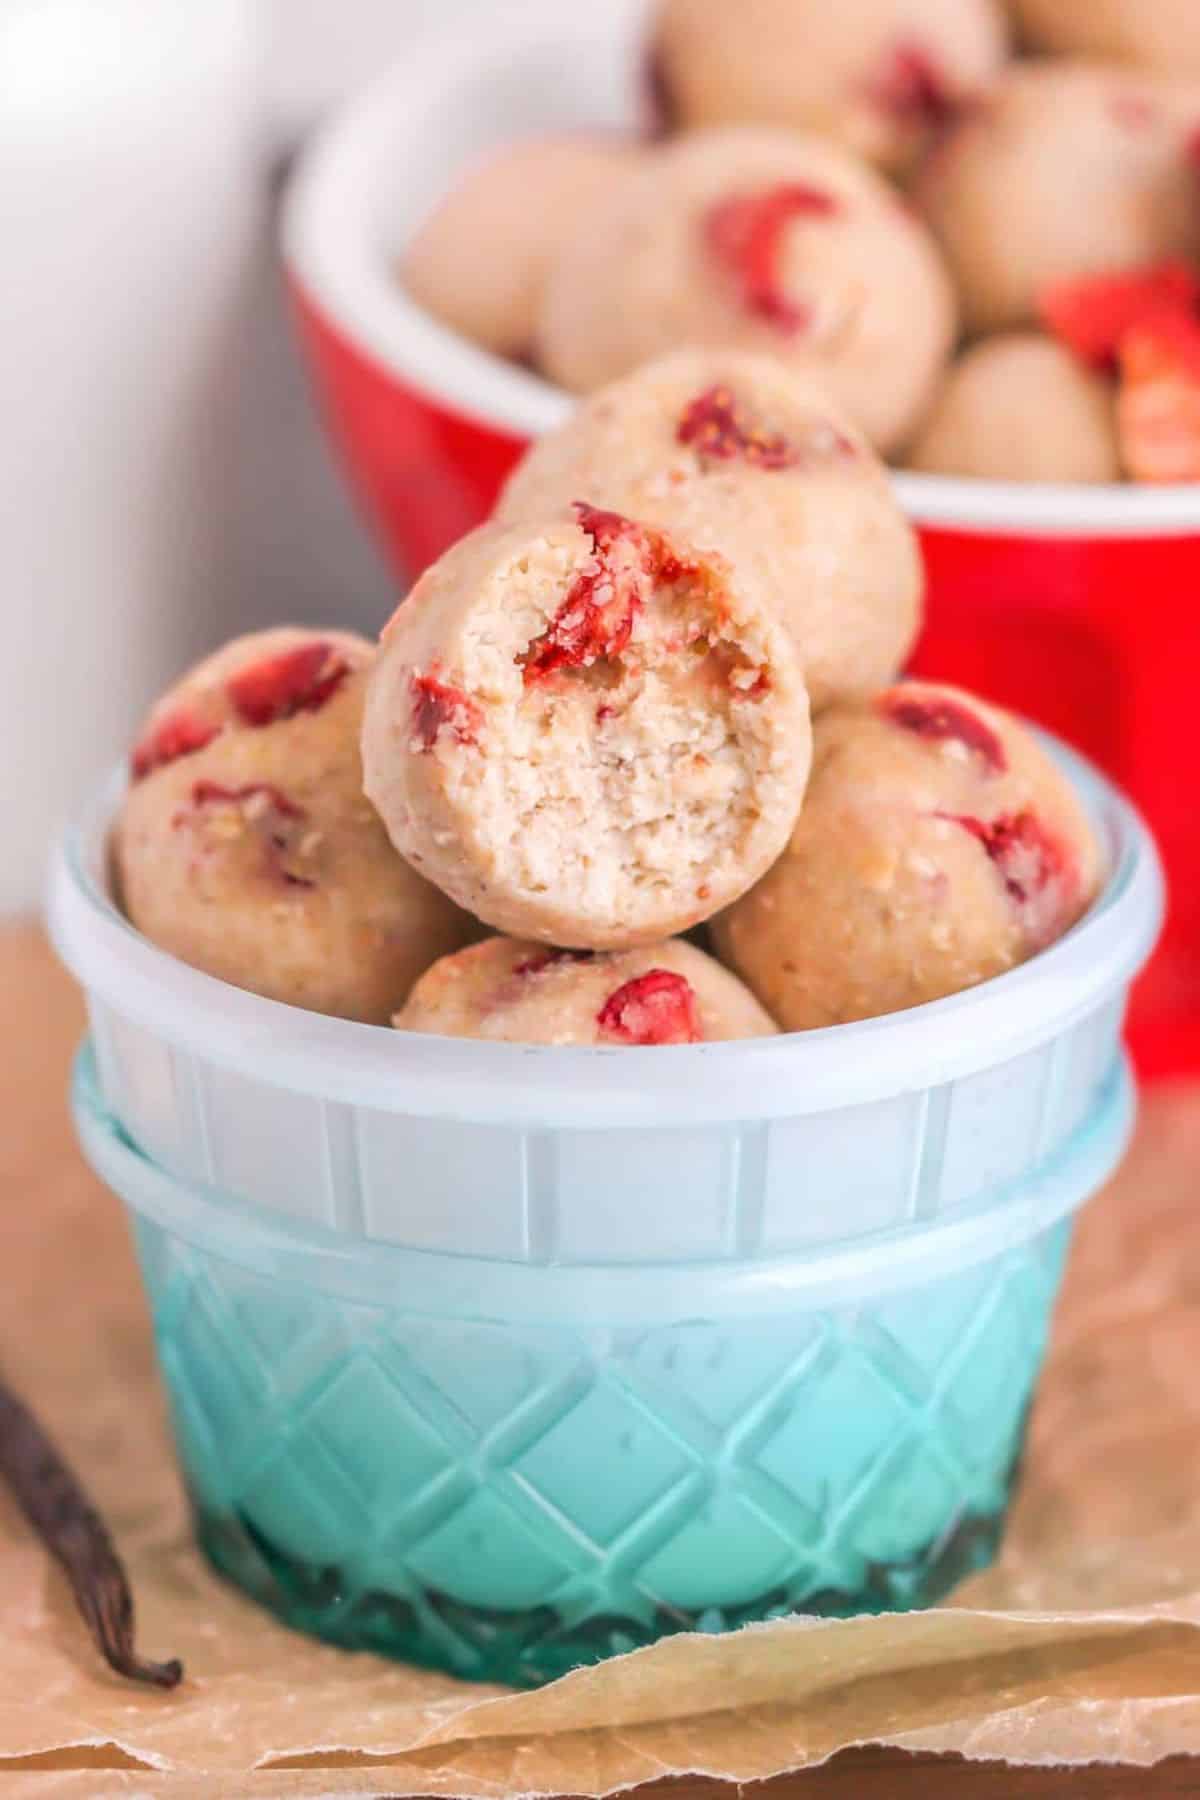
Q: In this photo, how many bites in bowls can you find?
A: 11